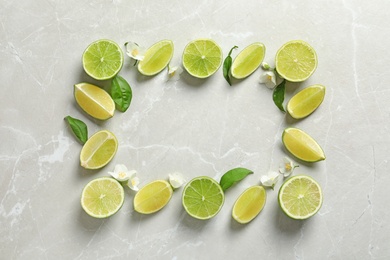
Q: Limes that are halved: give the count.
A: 6